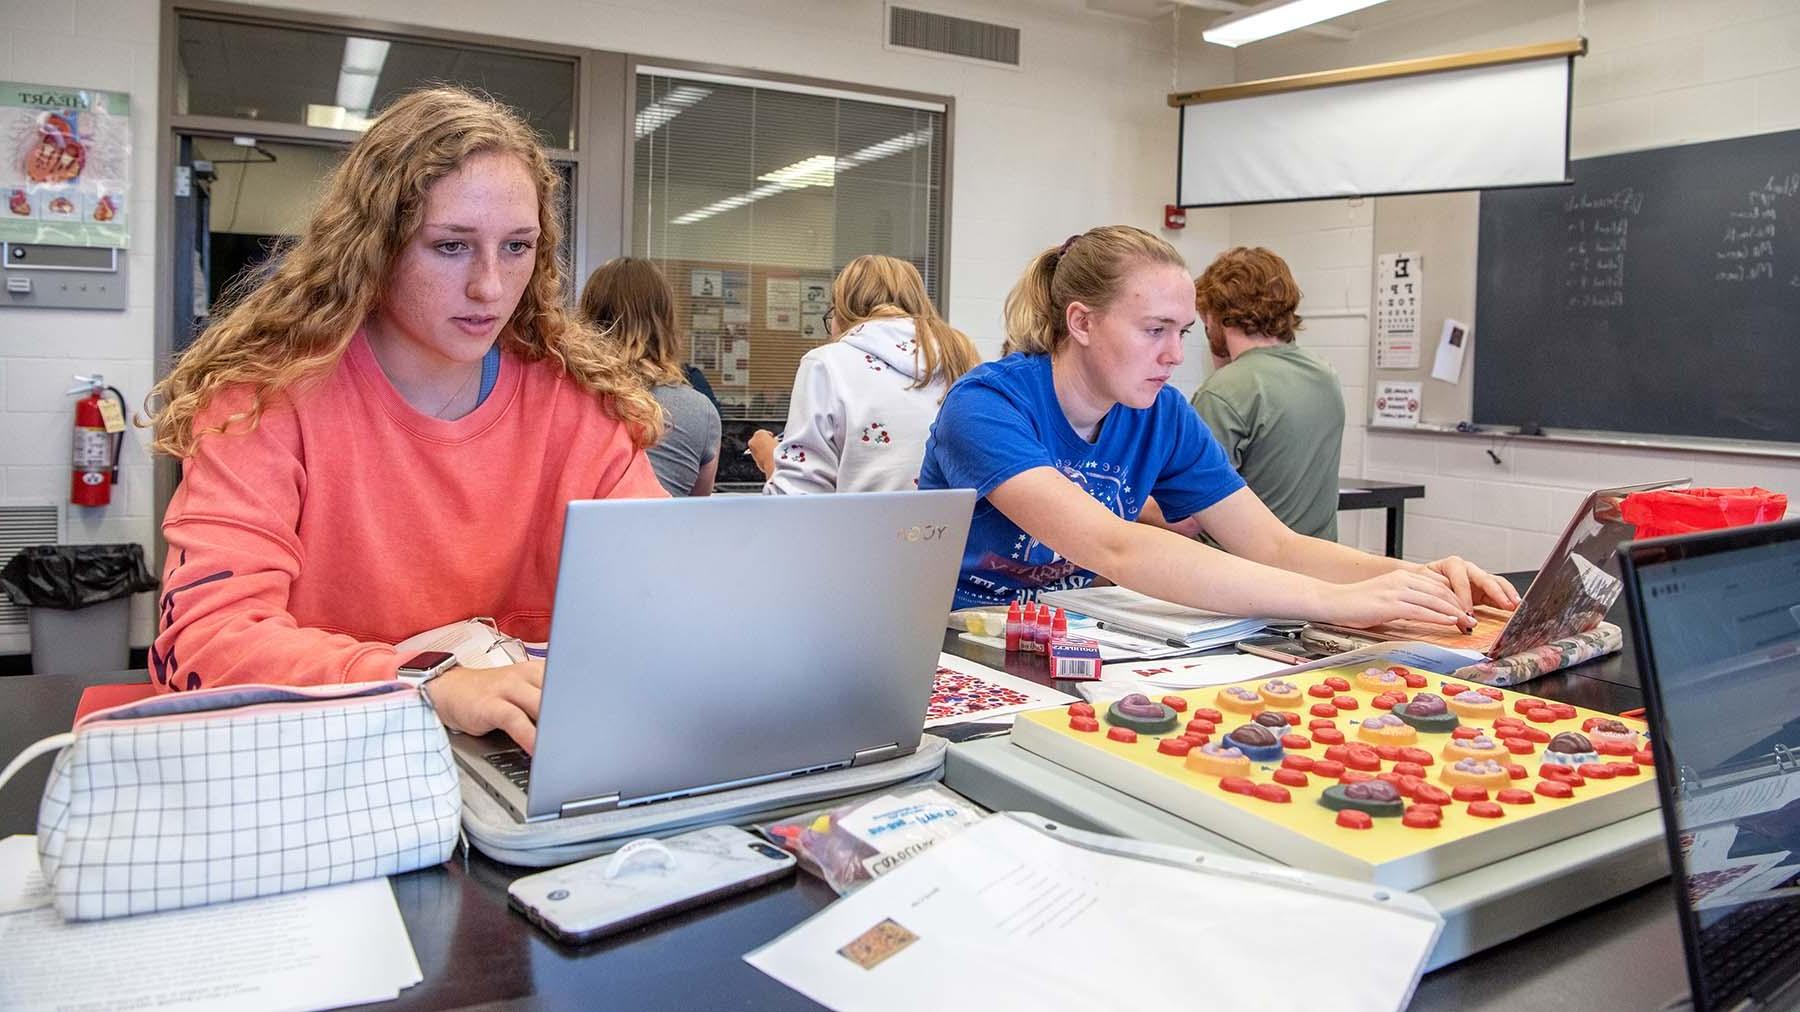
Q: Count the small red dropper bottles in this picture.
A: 4